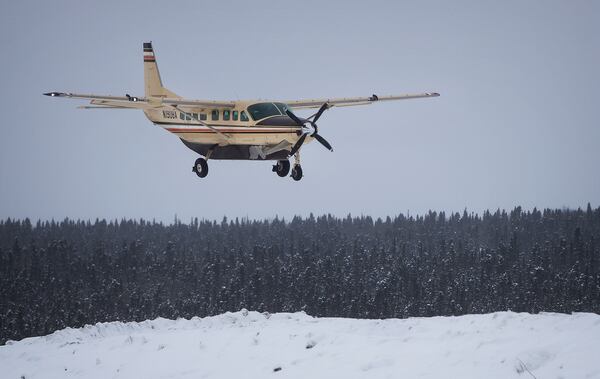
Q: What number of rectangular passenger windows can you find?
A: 7